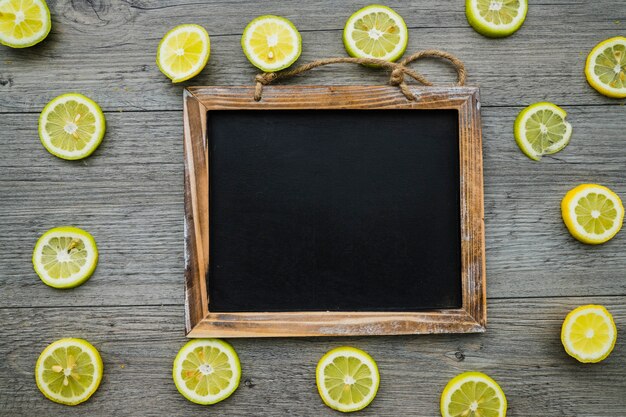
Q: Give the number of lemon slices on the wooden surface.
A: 15